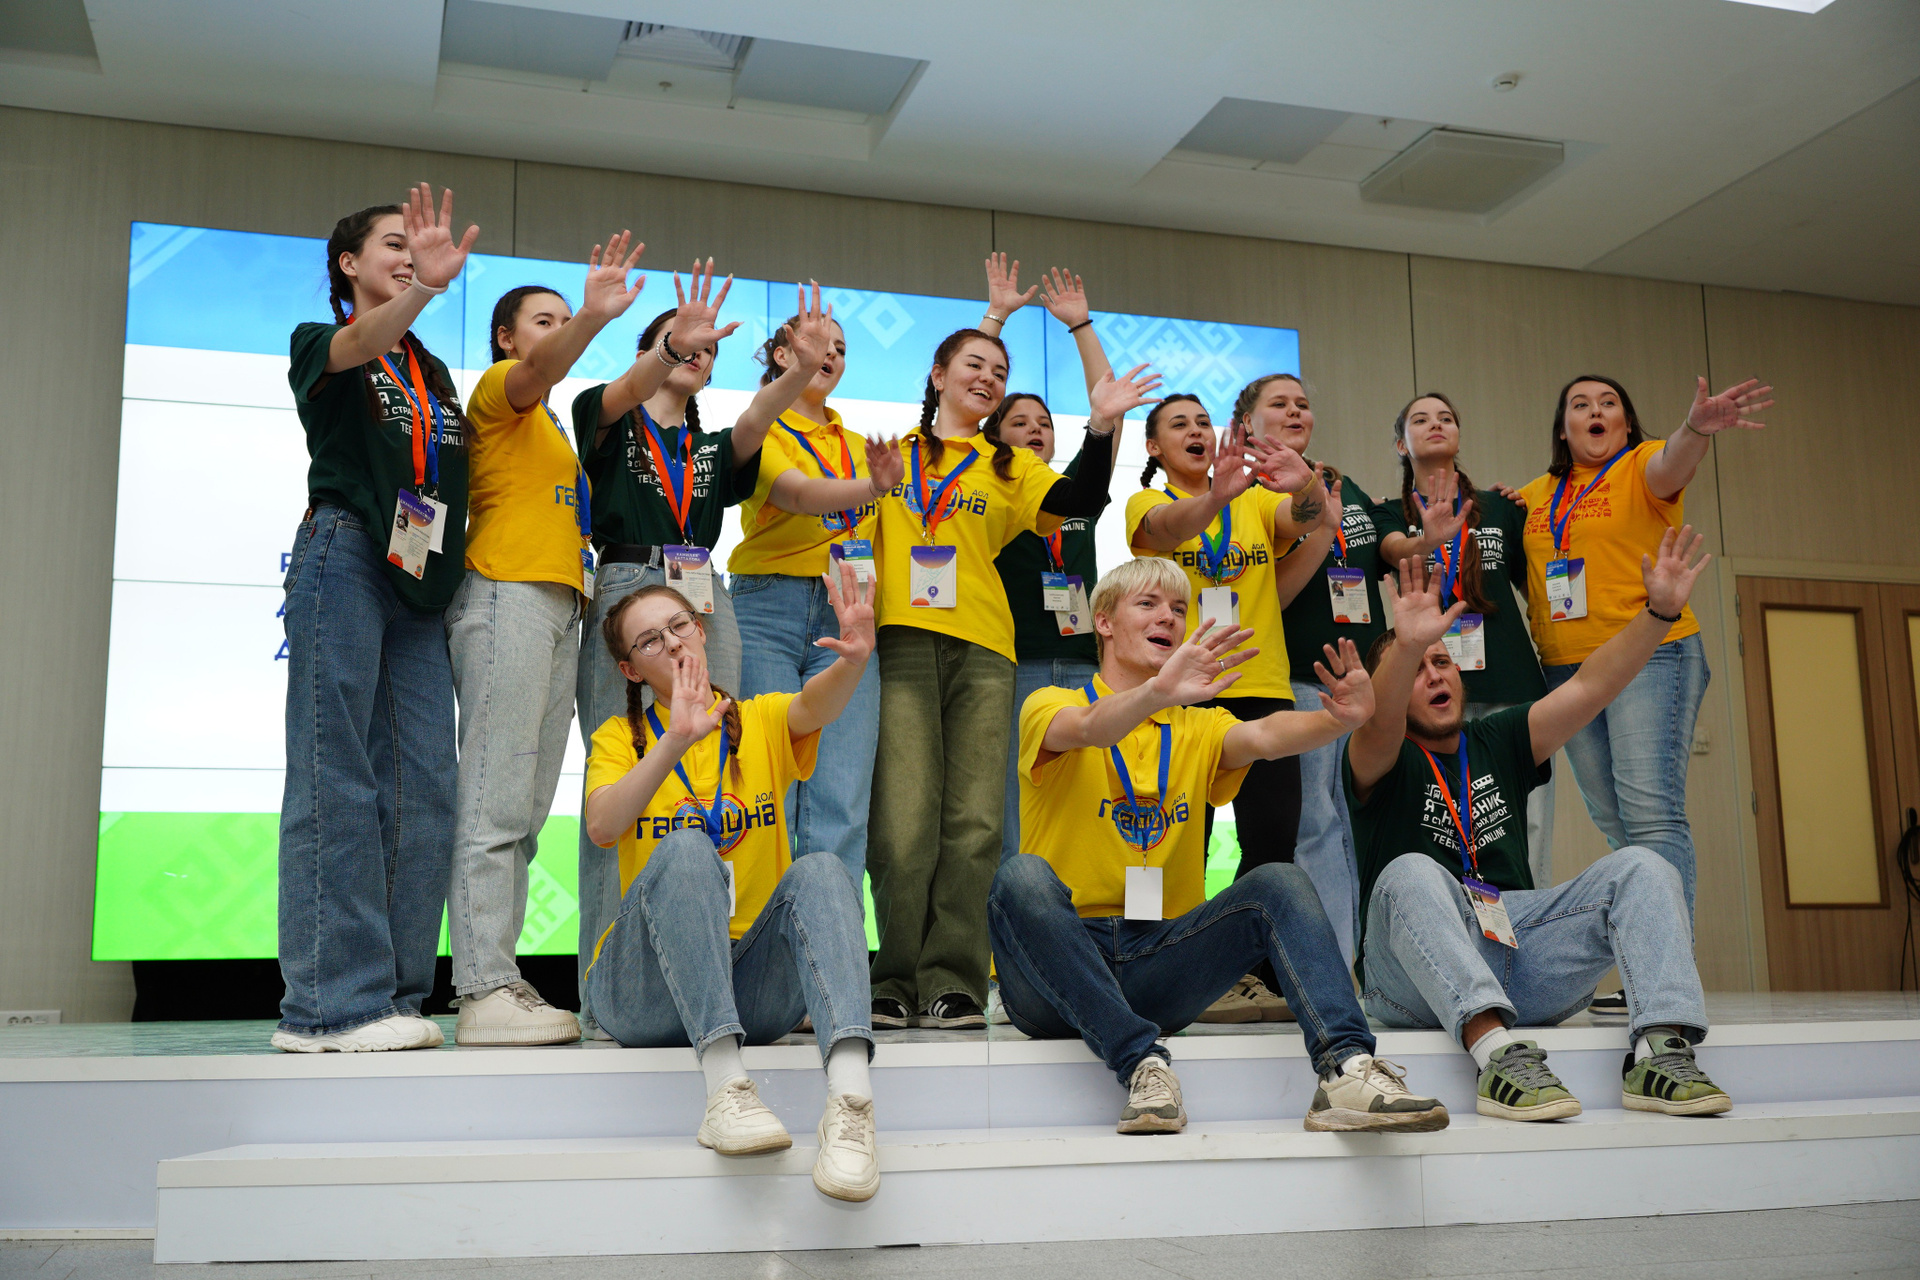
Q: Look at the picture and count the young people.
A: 13